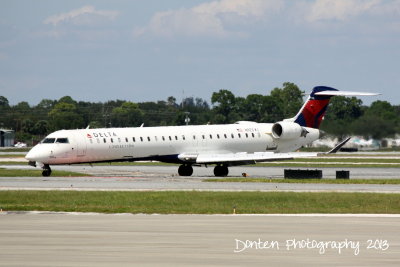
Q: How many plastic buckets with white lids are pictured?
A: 0